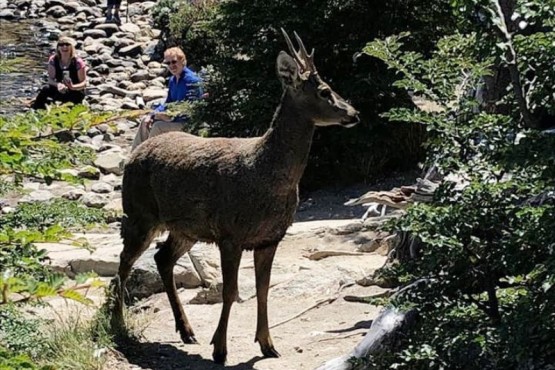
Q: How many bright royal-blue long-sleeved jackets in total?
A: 1